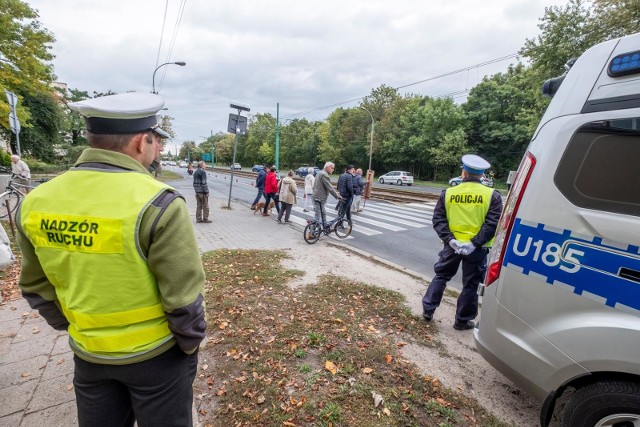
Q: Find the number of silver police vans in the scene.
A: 1